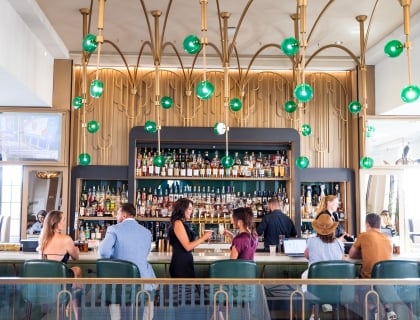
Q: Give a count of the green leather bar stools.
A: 5